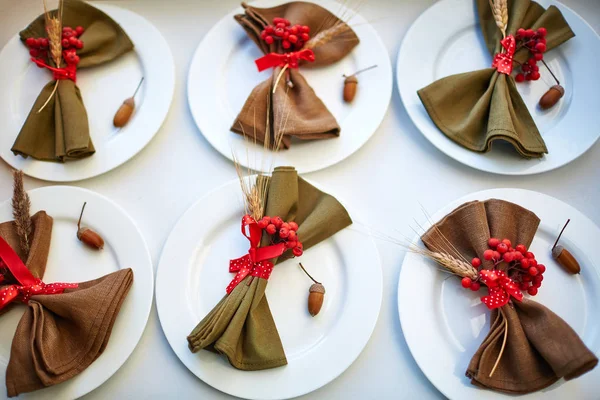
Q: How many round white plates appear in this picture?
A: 6